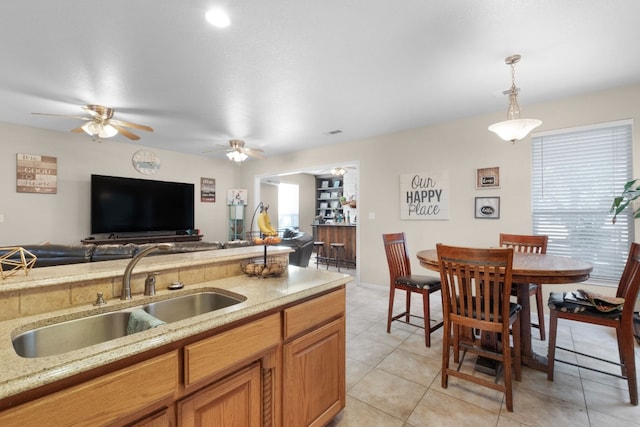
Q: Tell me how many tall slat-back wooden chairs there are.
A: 4